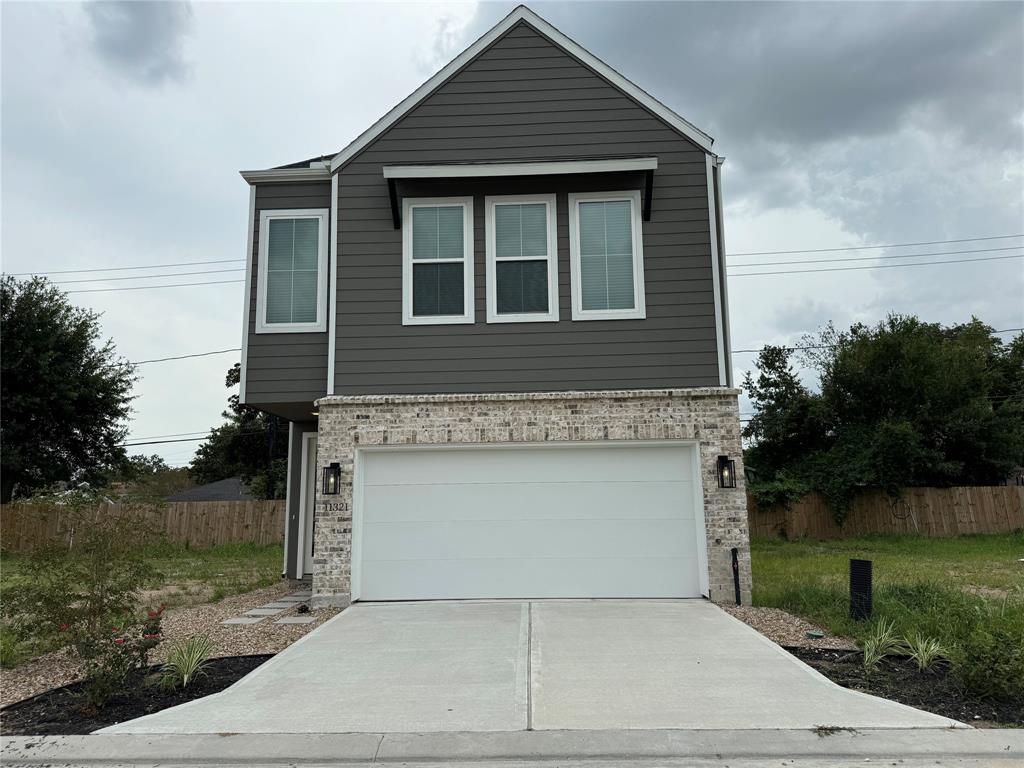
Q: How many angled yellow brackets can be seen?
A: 0